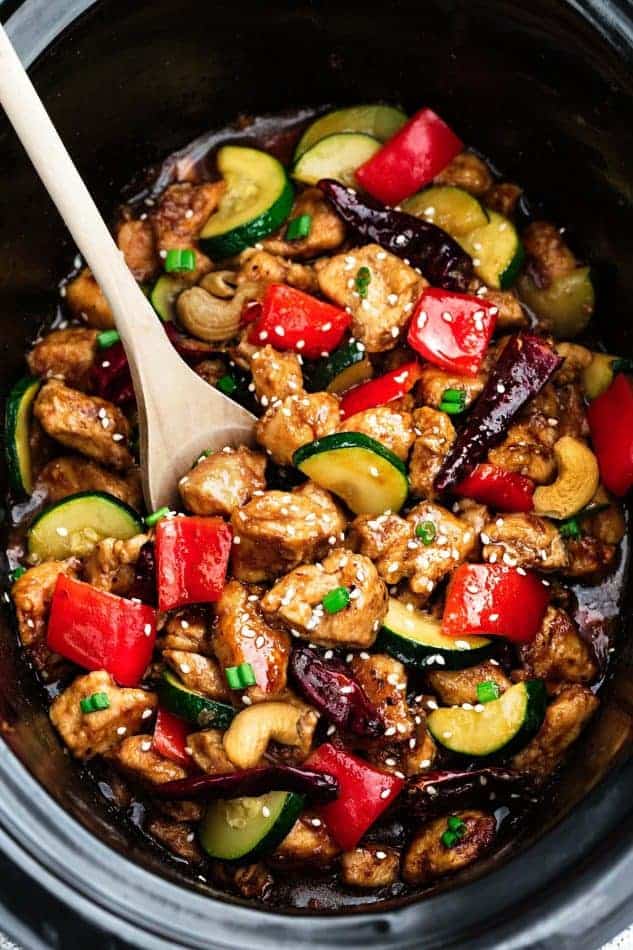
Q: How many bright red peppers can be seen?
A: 11